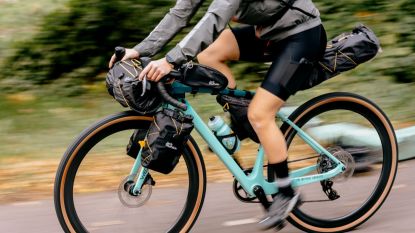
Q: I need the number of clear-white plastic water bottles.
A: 1